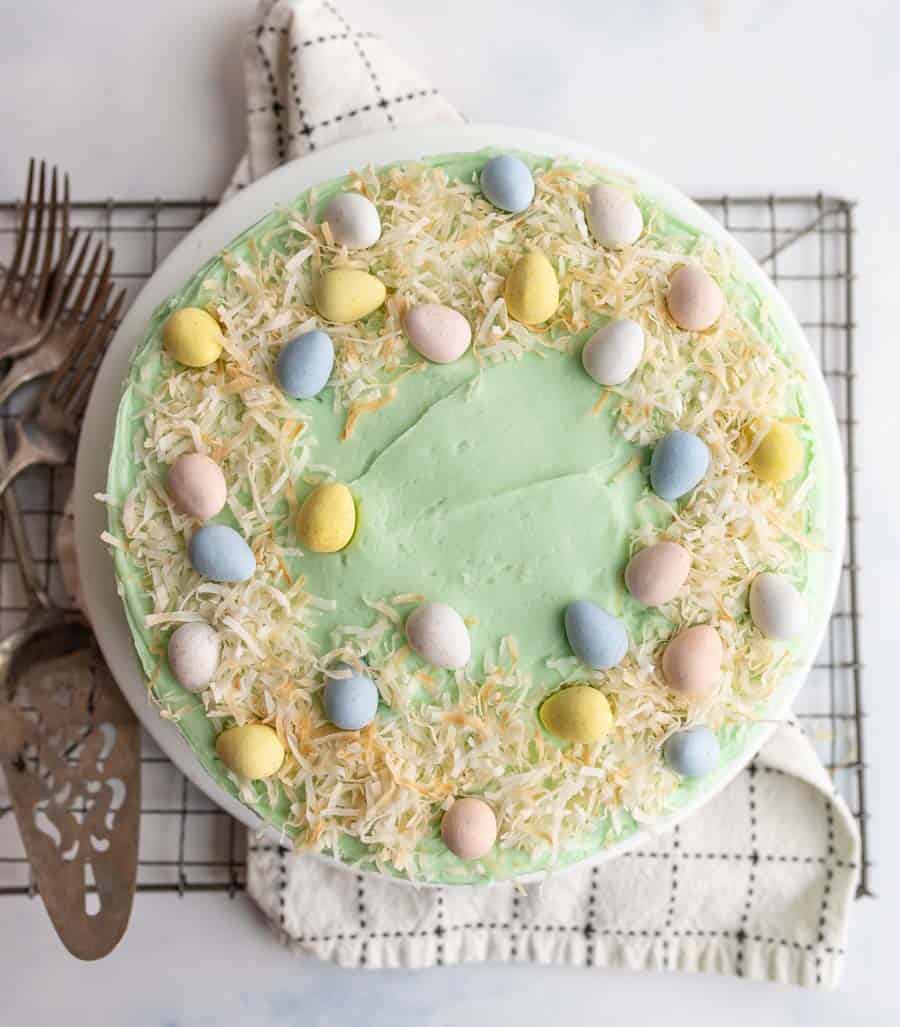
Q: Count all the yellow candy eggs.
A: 7